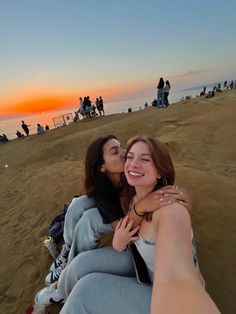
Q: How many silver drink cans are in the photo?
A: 1